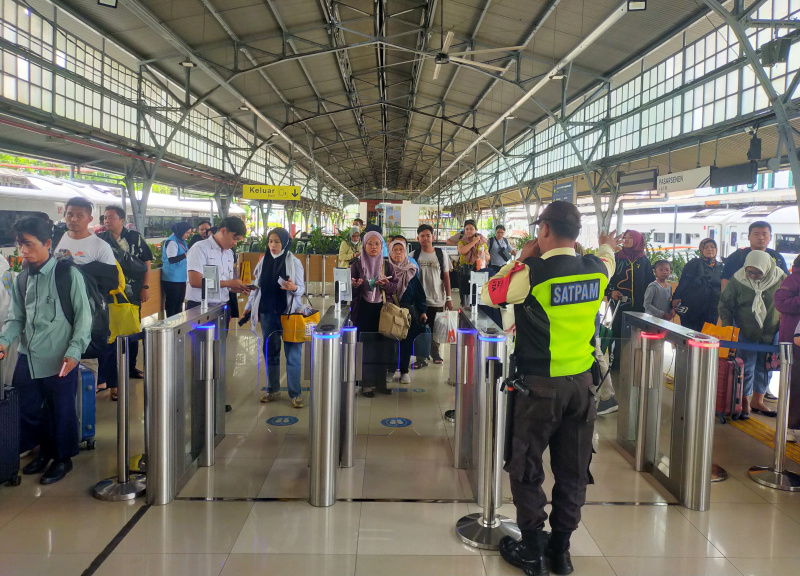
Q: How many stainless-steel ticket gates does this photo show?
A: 4